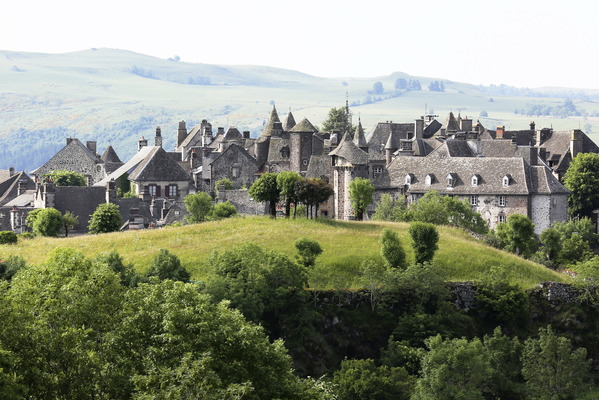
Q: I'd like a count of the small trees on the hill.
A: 3